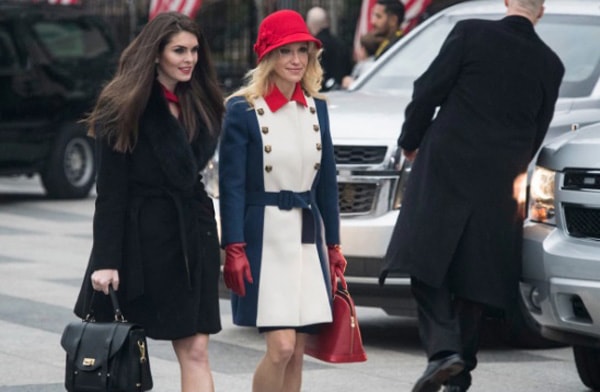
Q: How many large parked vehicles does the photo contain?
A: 3